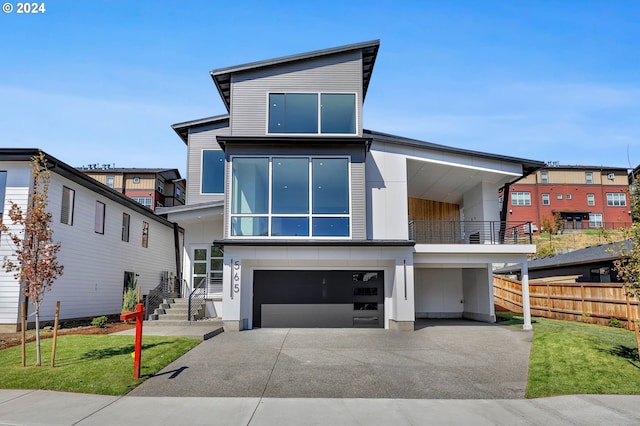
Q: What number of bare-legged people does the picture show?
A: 0